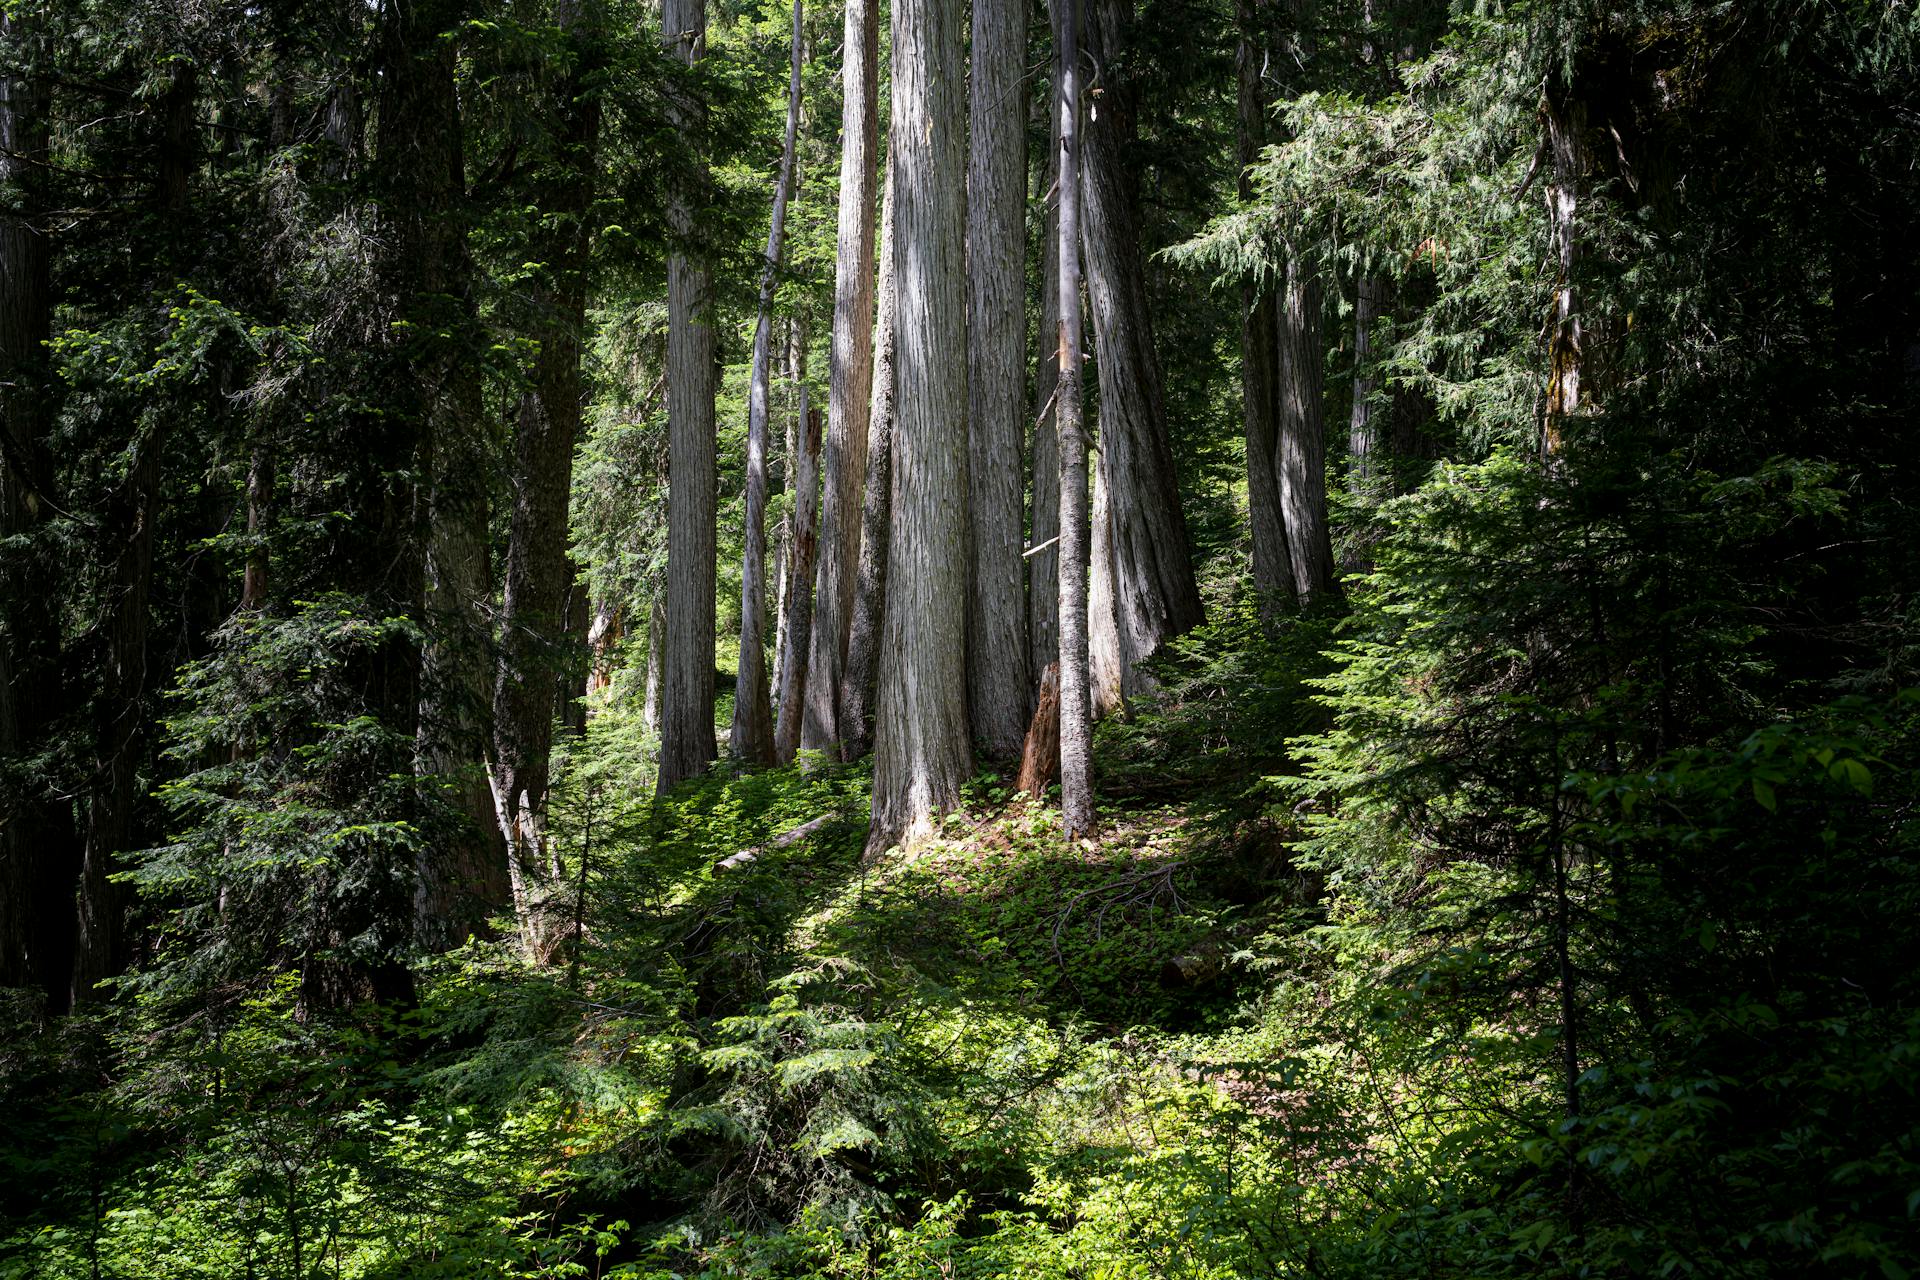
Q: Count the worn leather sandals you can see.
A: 0